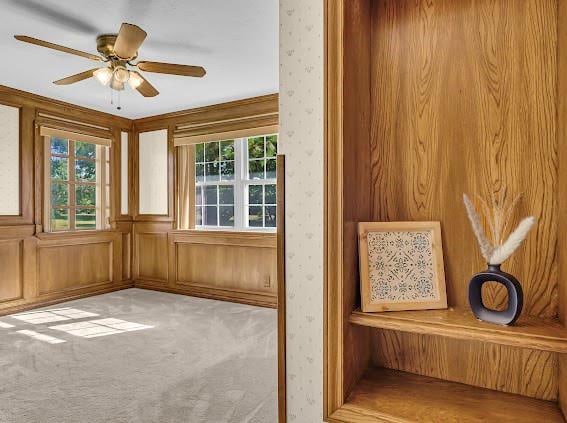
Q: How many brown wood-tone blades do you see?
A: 5